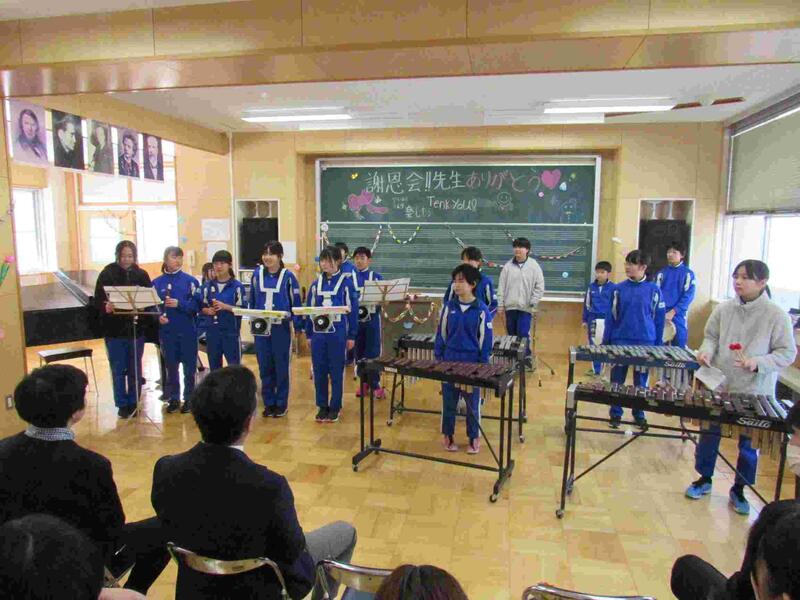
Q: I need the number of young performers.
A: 15